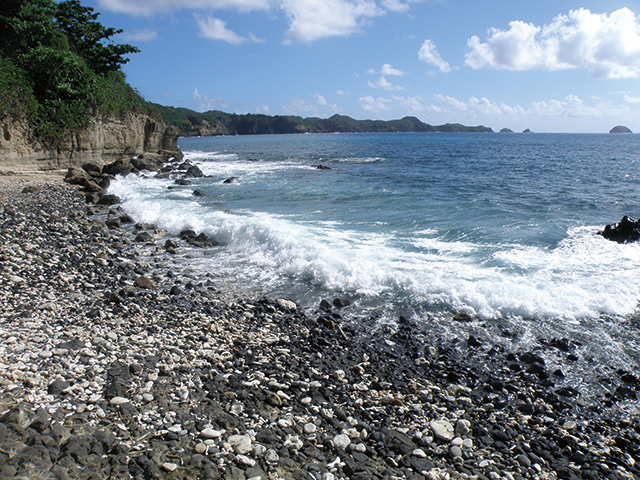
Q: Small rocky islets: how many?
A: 3